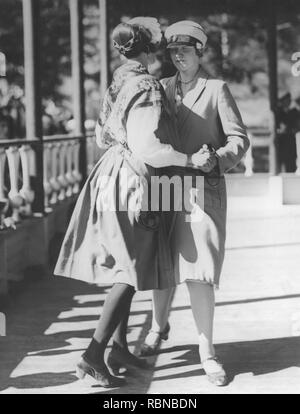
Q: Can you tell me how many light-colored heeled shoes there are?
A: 2